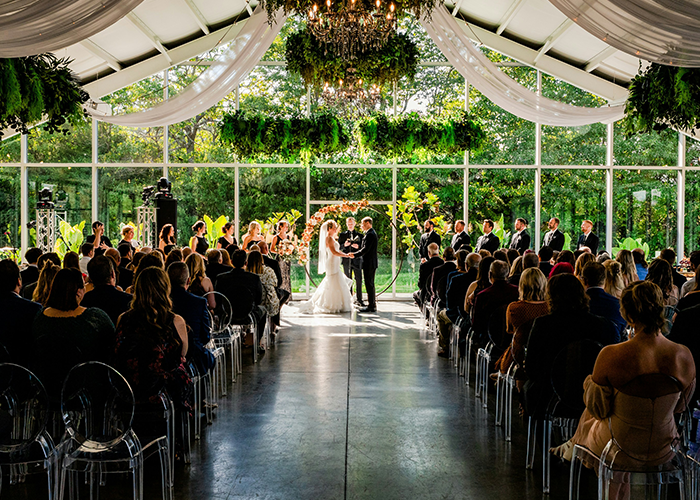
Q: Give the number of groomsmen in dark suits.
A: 6